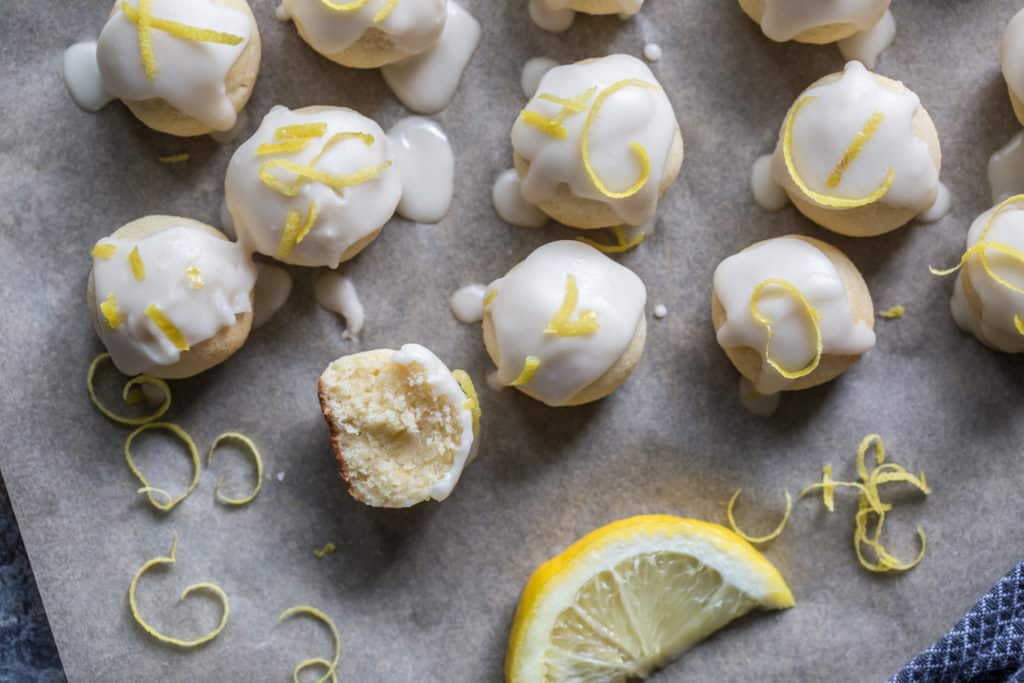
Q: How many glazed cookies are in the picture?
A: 13